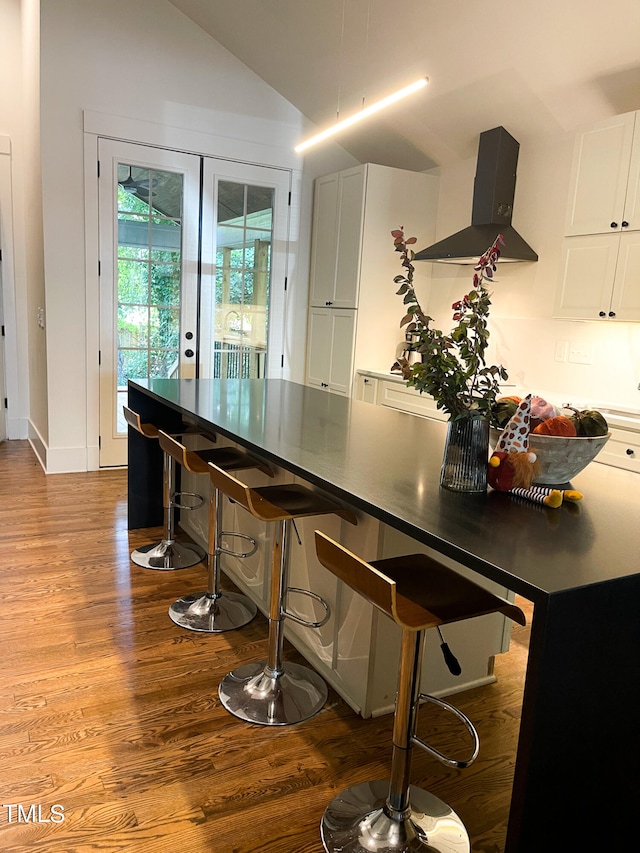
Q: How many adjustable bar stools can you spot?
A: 4